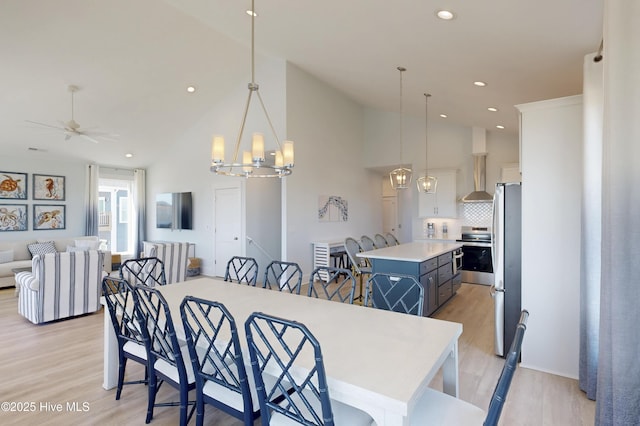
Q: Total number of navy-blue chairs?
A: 10